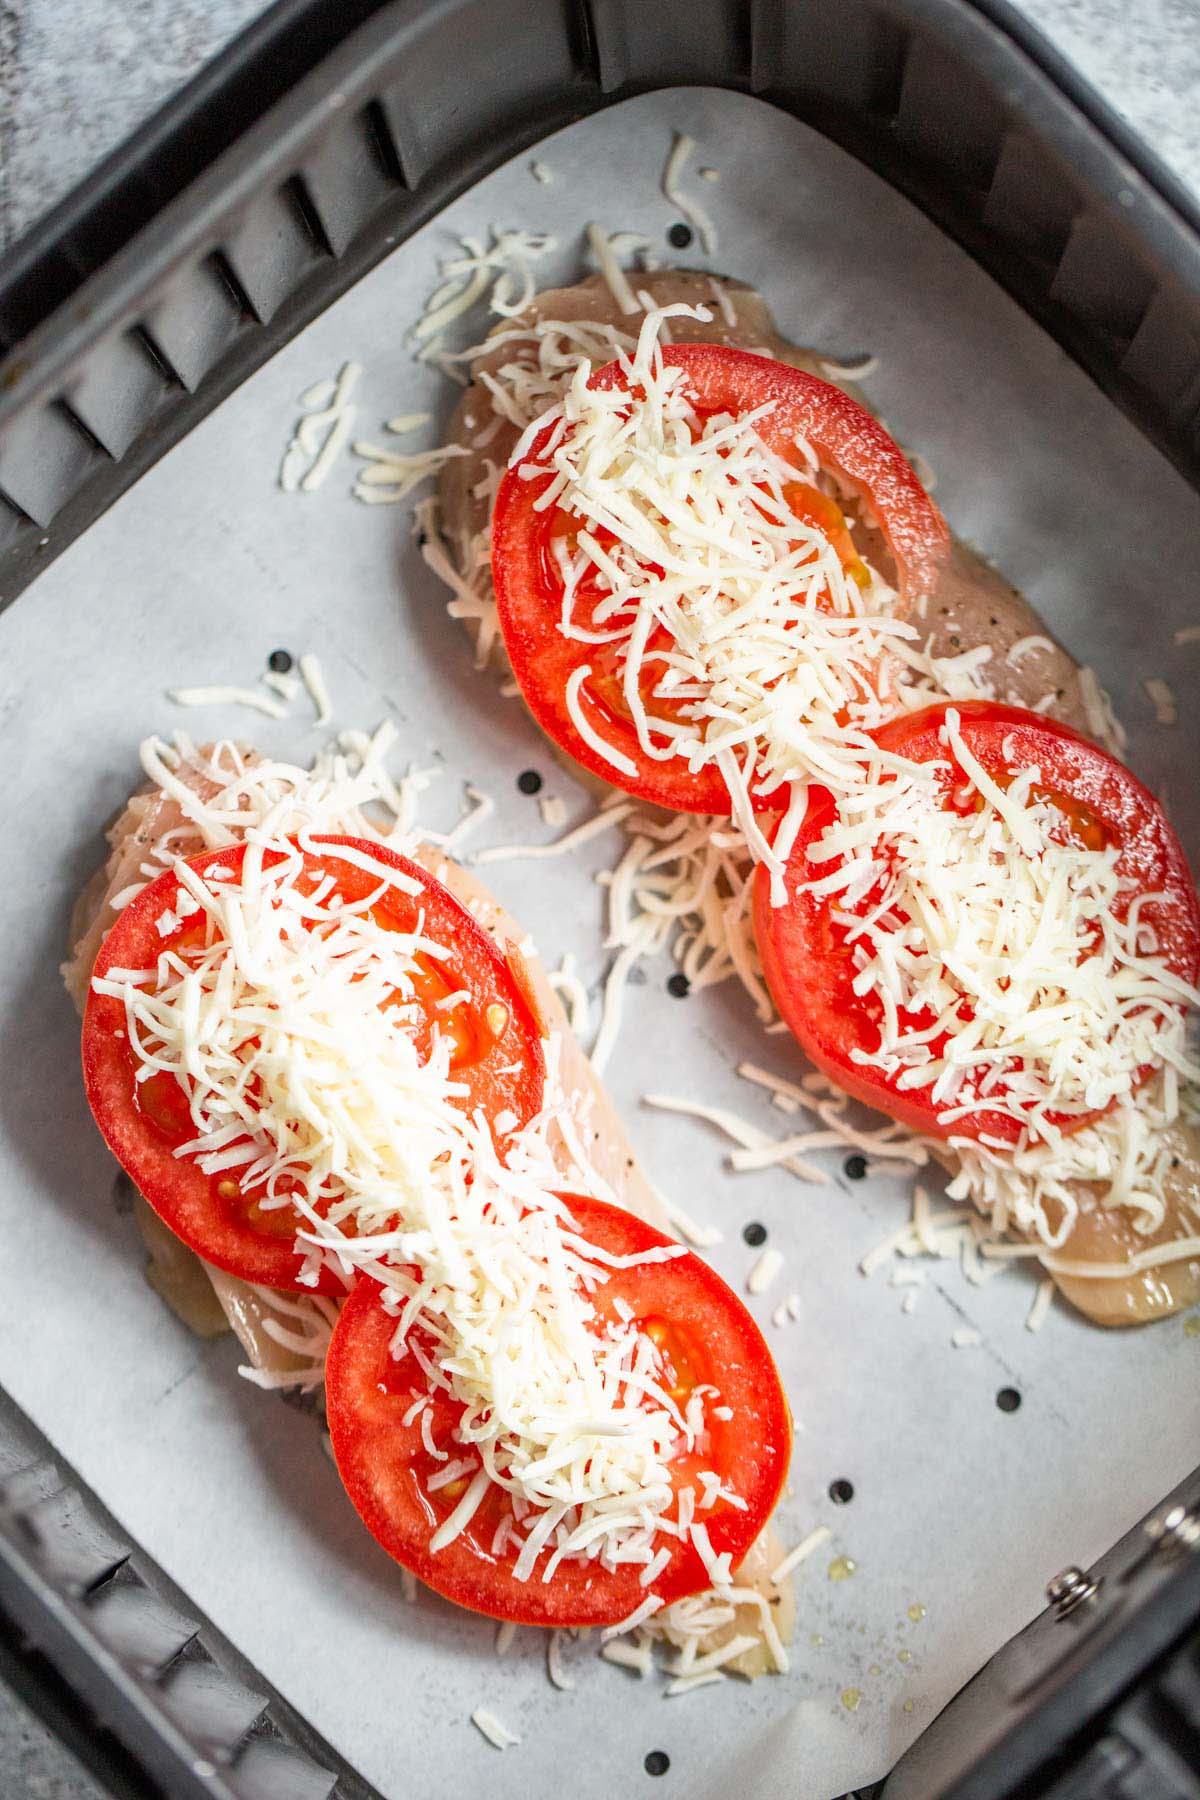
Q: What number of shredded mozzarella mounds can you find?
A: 2